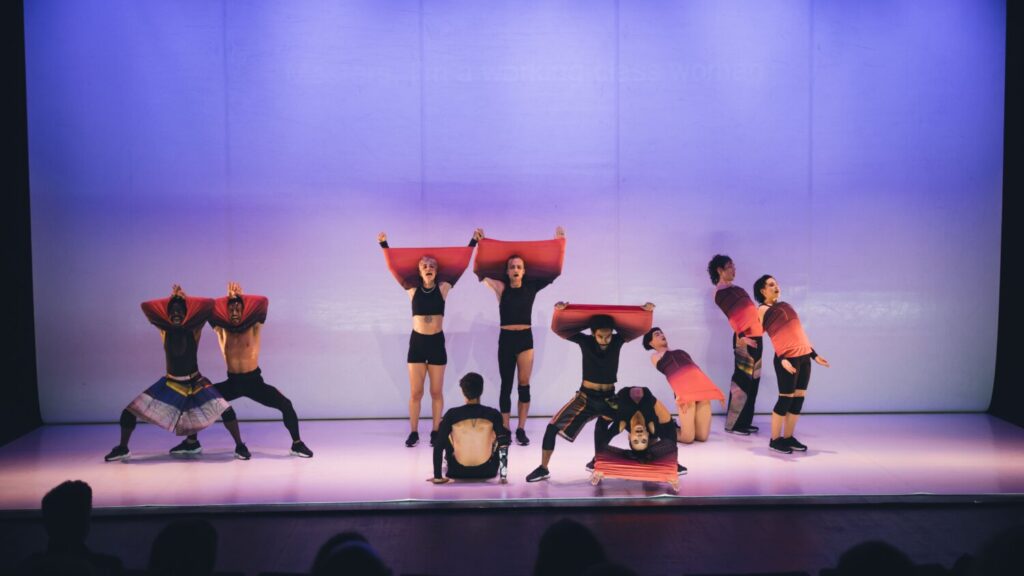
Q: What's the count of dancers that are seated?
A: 1